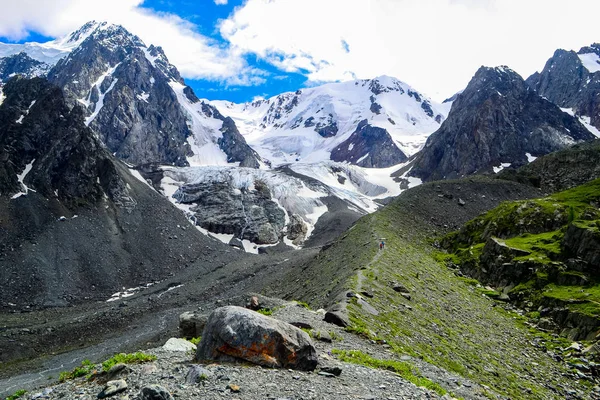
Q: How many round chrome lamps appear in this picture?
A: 0